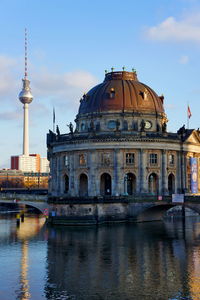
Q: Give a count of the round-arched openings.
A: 6